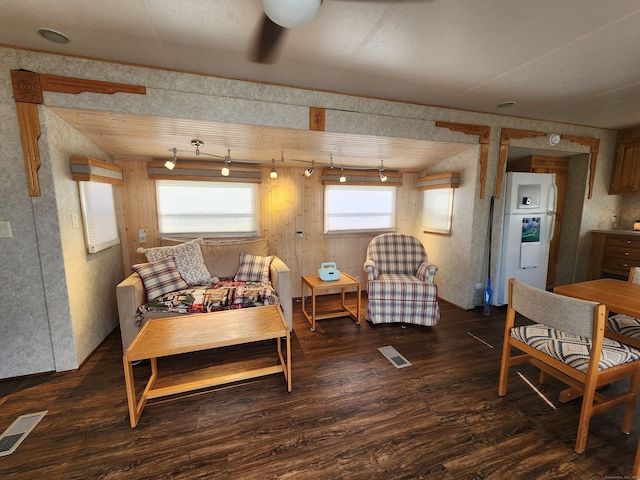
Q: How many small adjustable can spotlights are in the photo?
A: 6